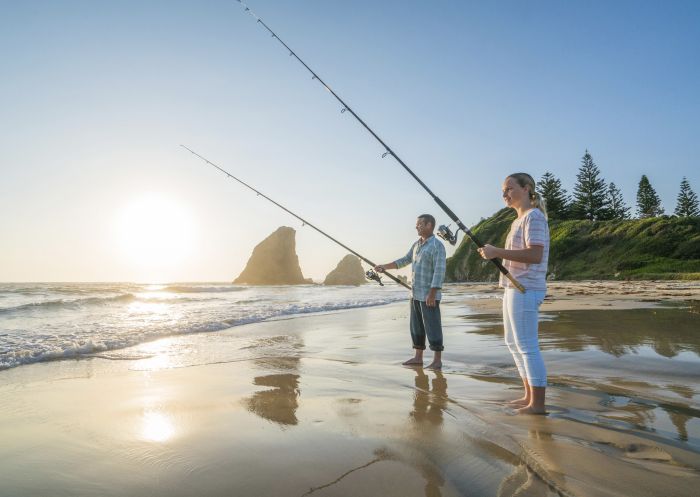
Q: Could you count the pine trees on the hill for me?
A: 5